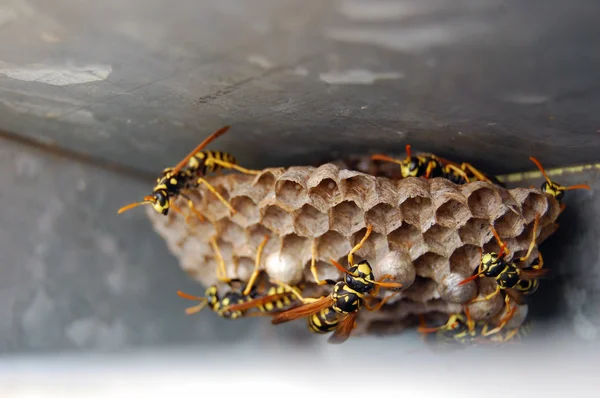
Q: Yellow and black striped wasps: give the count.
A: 7